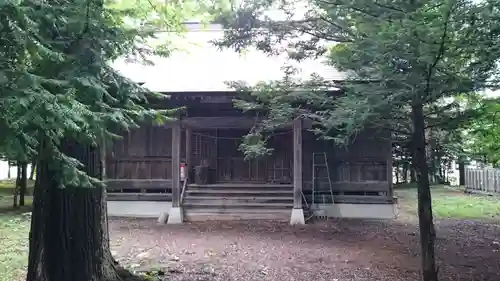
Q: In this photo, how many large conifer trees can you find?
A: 2